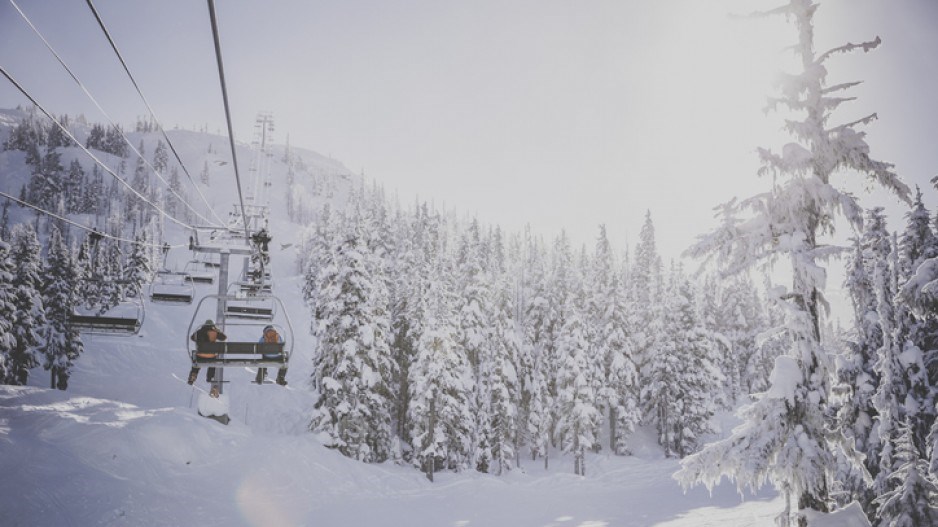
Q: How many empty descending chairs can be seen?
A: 4